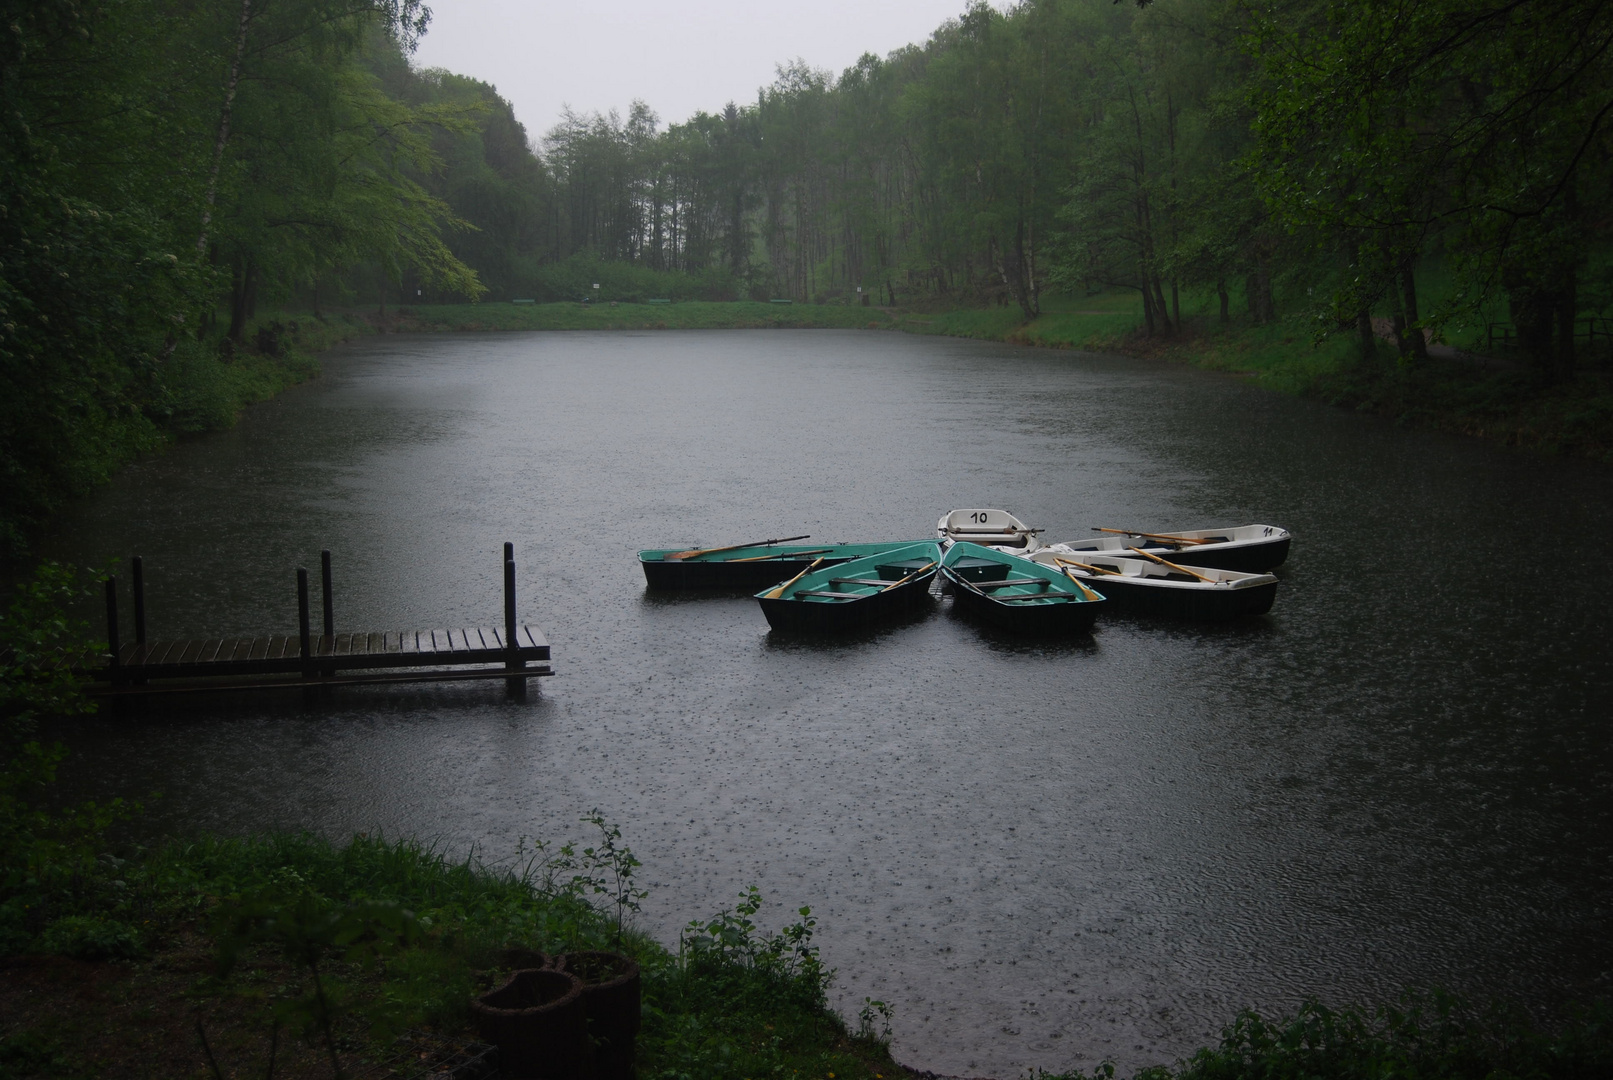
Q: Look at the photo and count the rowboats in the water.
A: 6